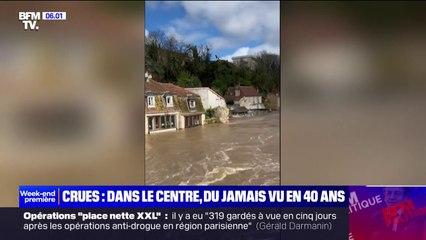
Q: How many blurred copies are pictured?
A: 2